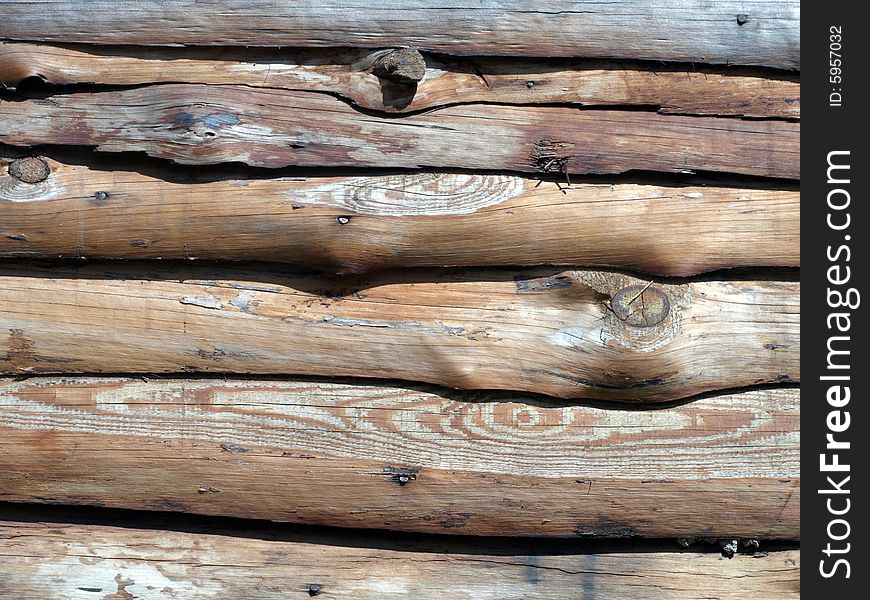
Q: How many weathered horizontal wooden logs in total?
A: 7